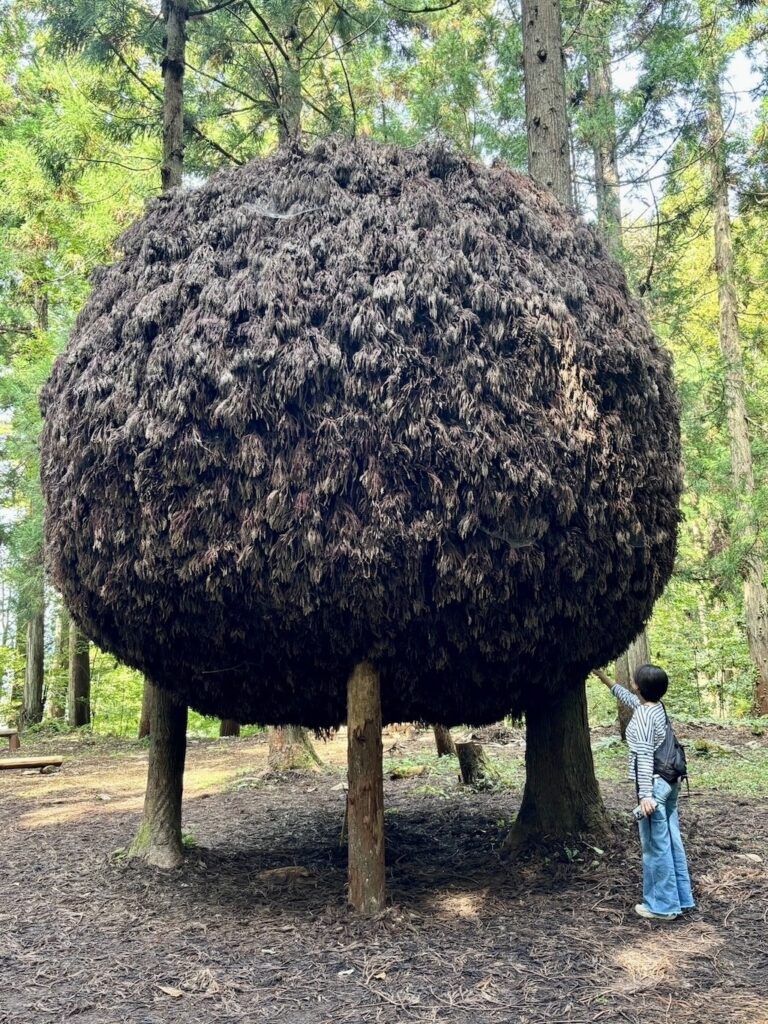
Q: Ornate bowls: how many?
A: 0